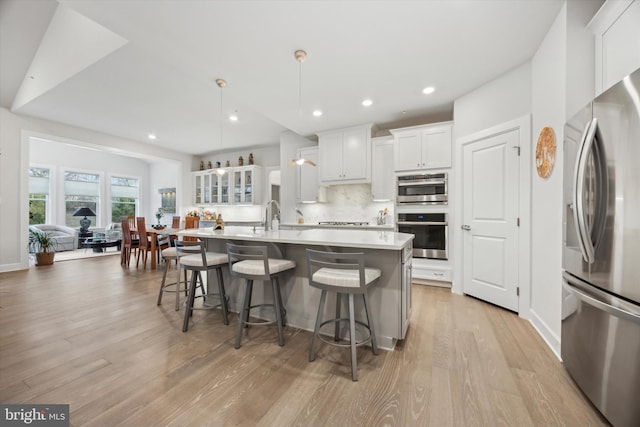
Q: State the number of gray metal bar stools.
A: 4